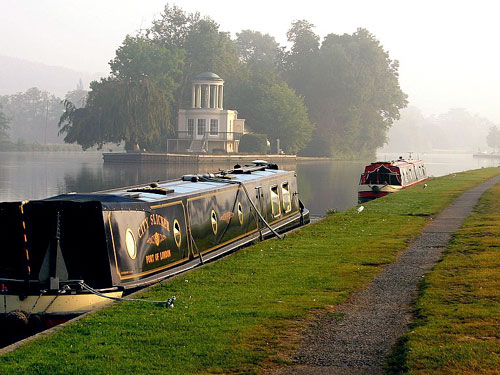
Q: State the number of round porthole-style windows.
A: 4